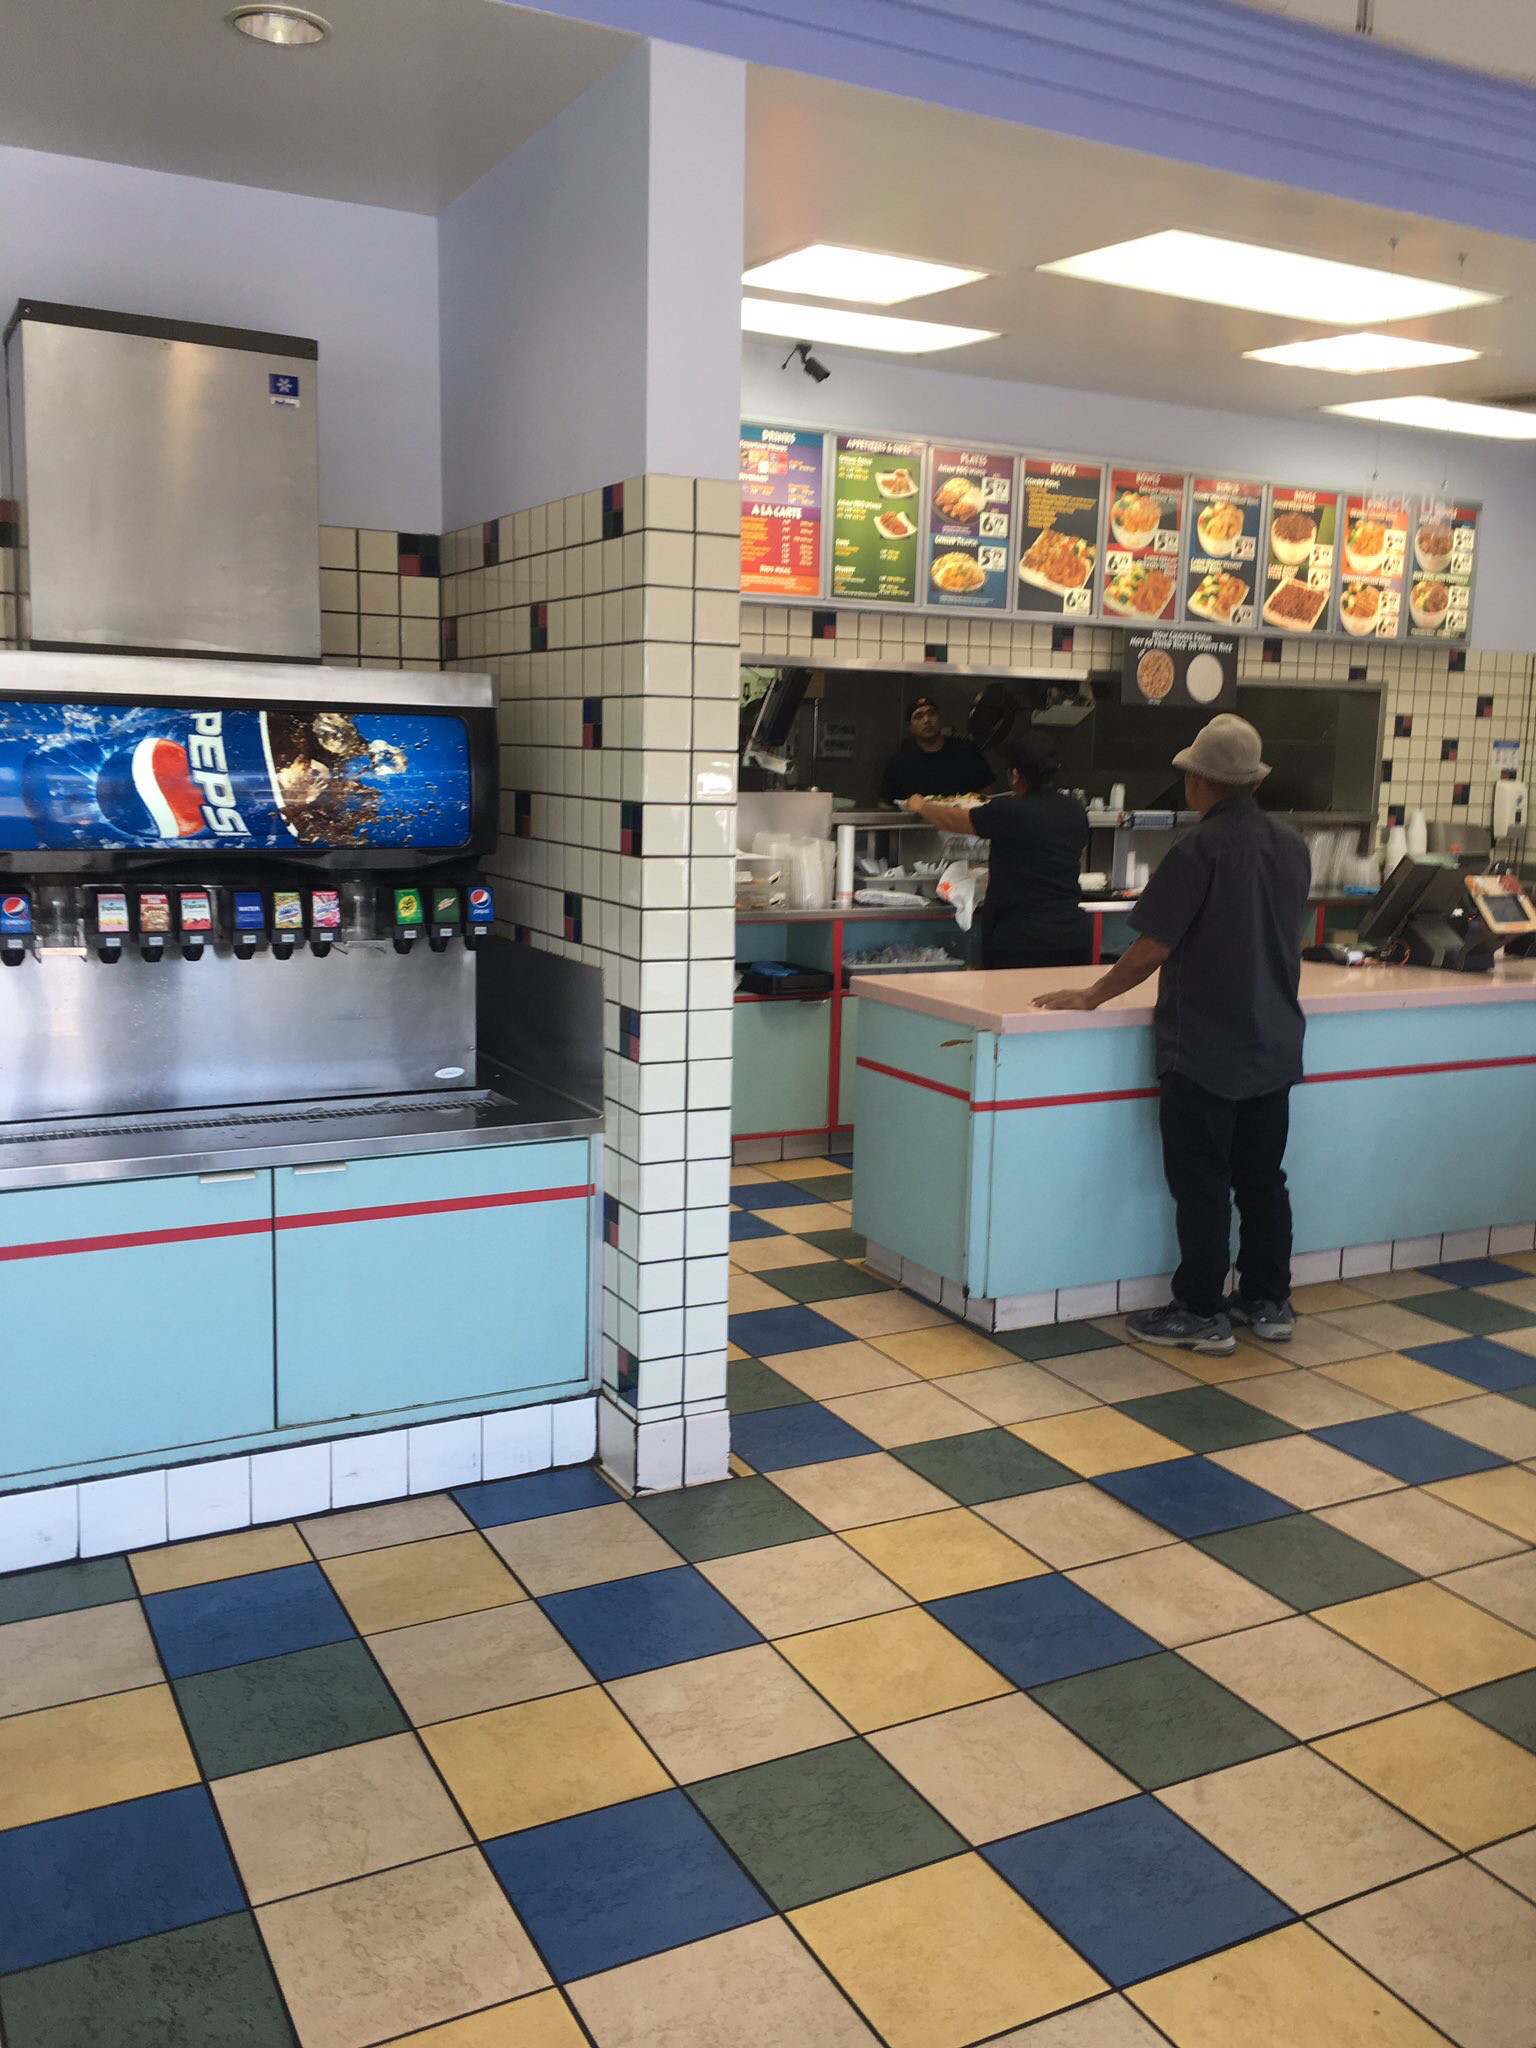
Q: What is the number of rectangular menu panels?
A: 9